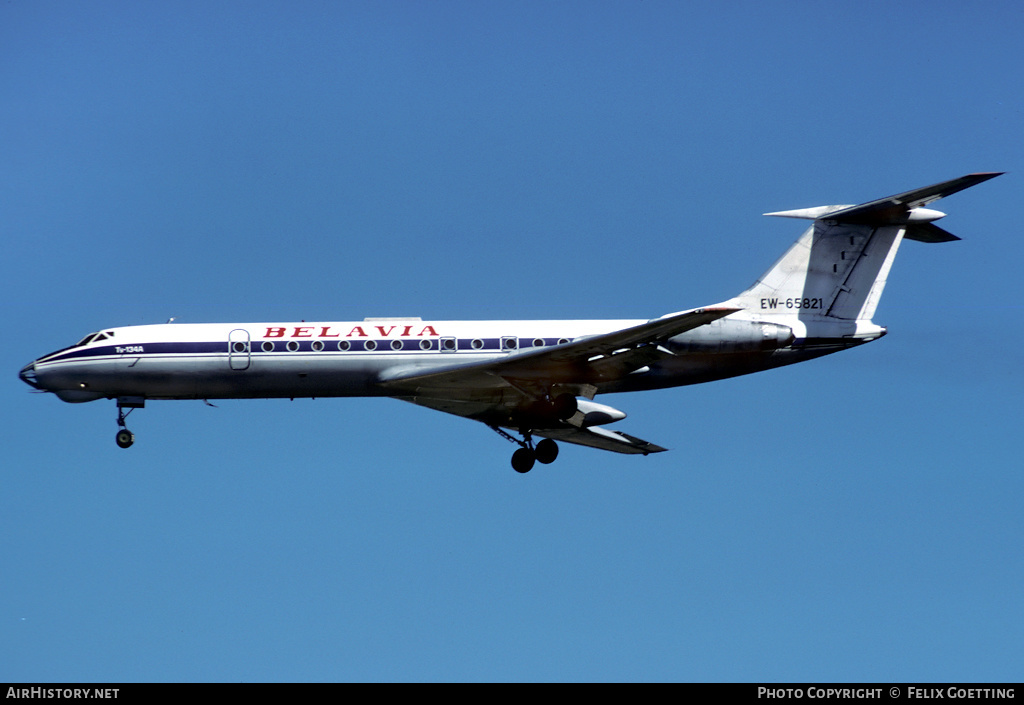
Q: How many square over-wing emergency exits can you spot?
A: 2